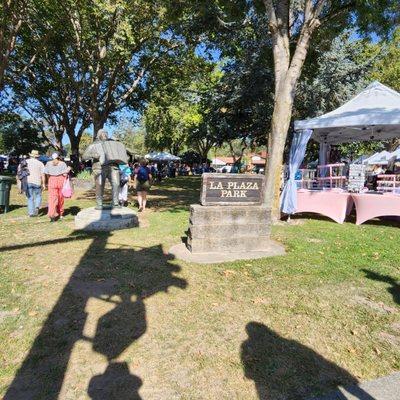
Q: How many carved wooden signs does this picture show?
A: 1